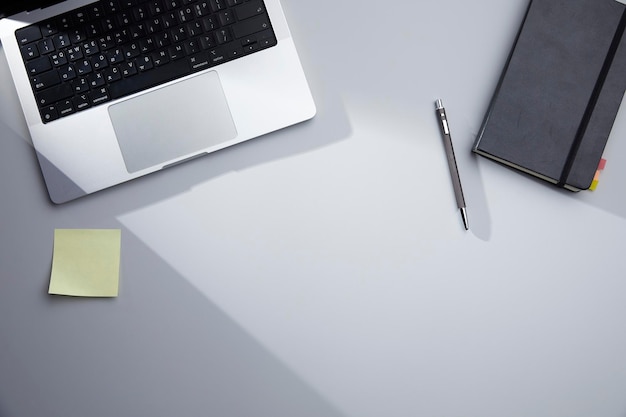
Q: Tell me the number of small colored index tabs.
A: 3